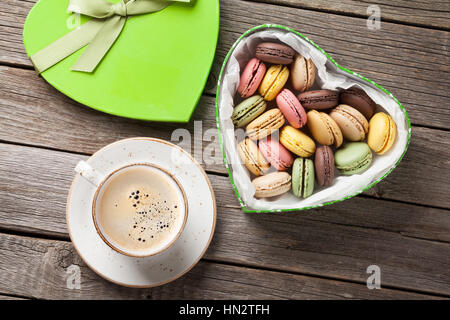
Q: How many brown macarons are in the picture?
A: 4